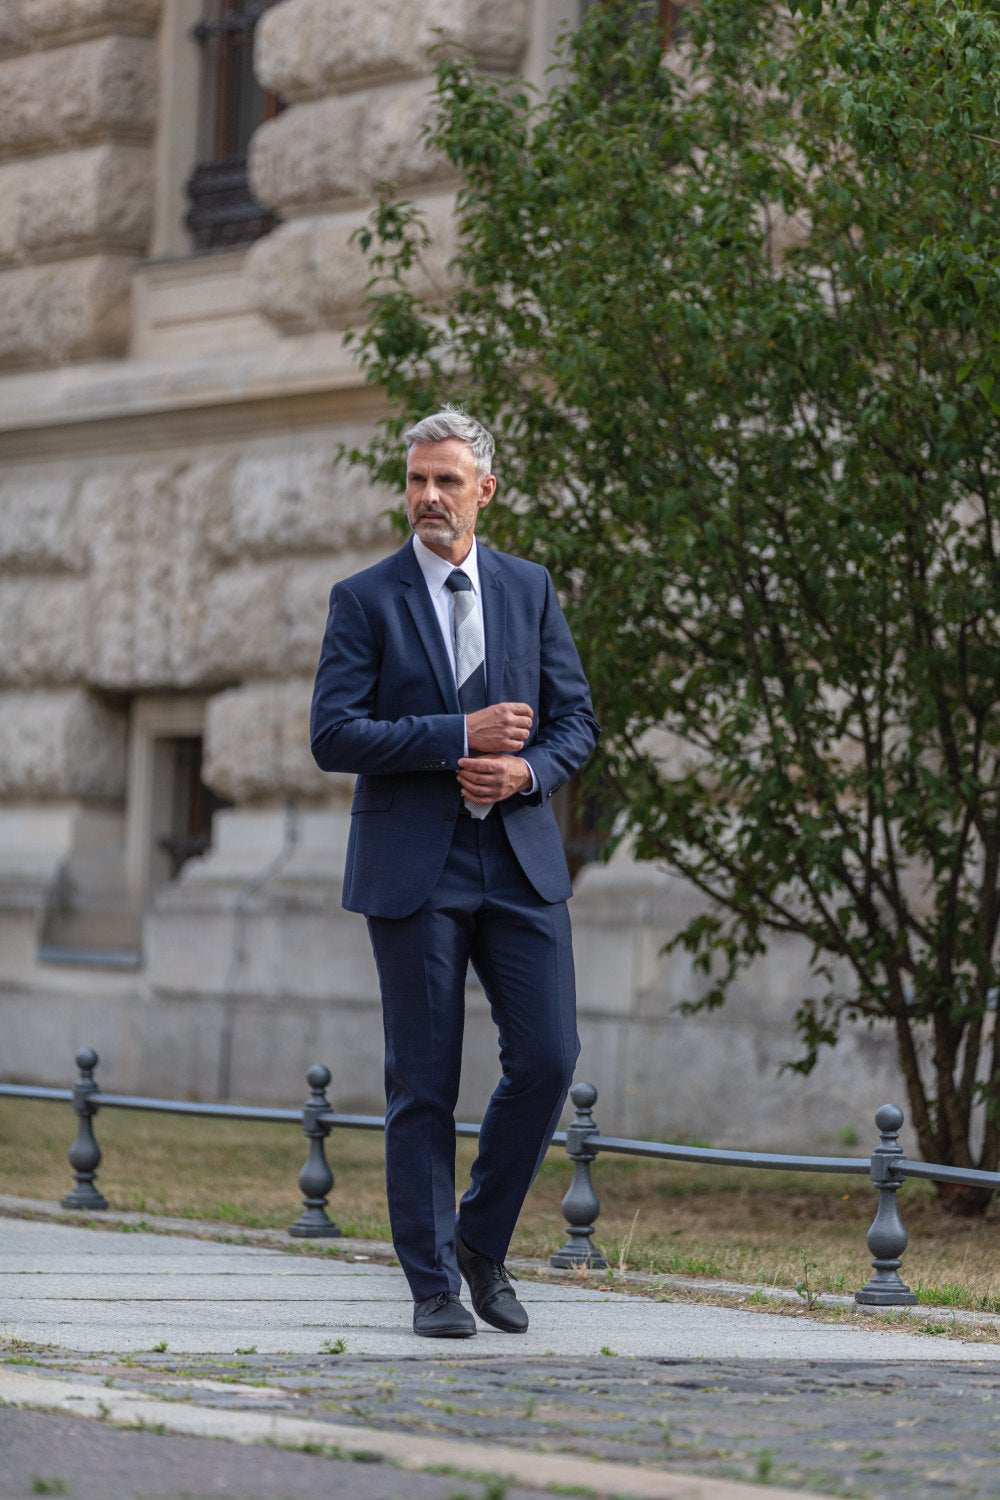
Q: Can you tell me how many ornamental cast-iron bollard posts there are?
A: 4